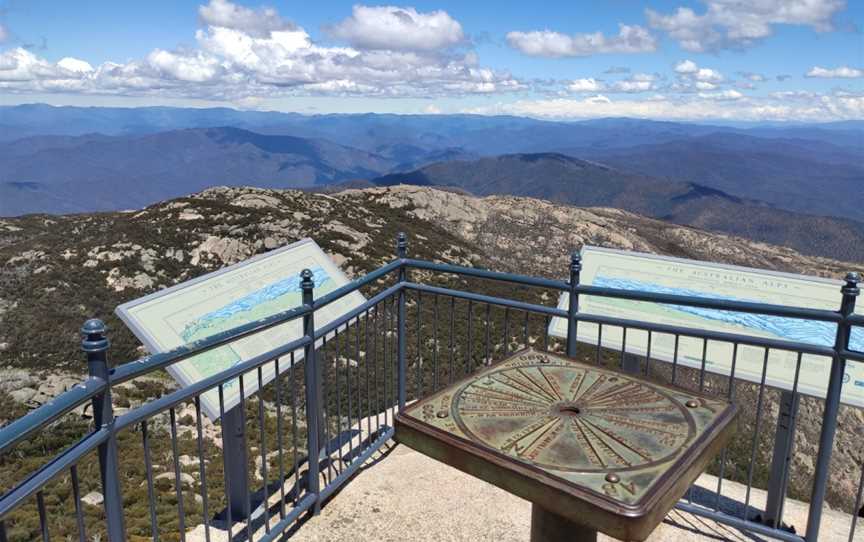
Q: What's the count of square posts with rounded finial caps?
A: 5